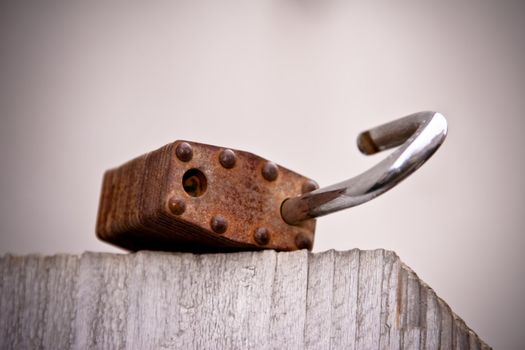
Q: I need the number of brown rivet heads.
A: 8